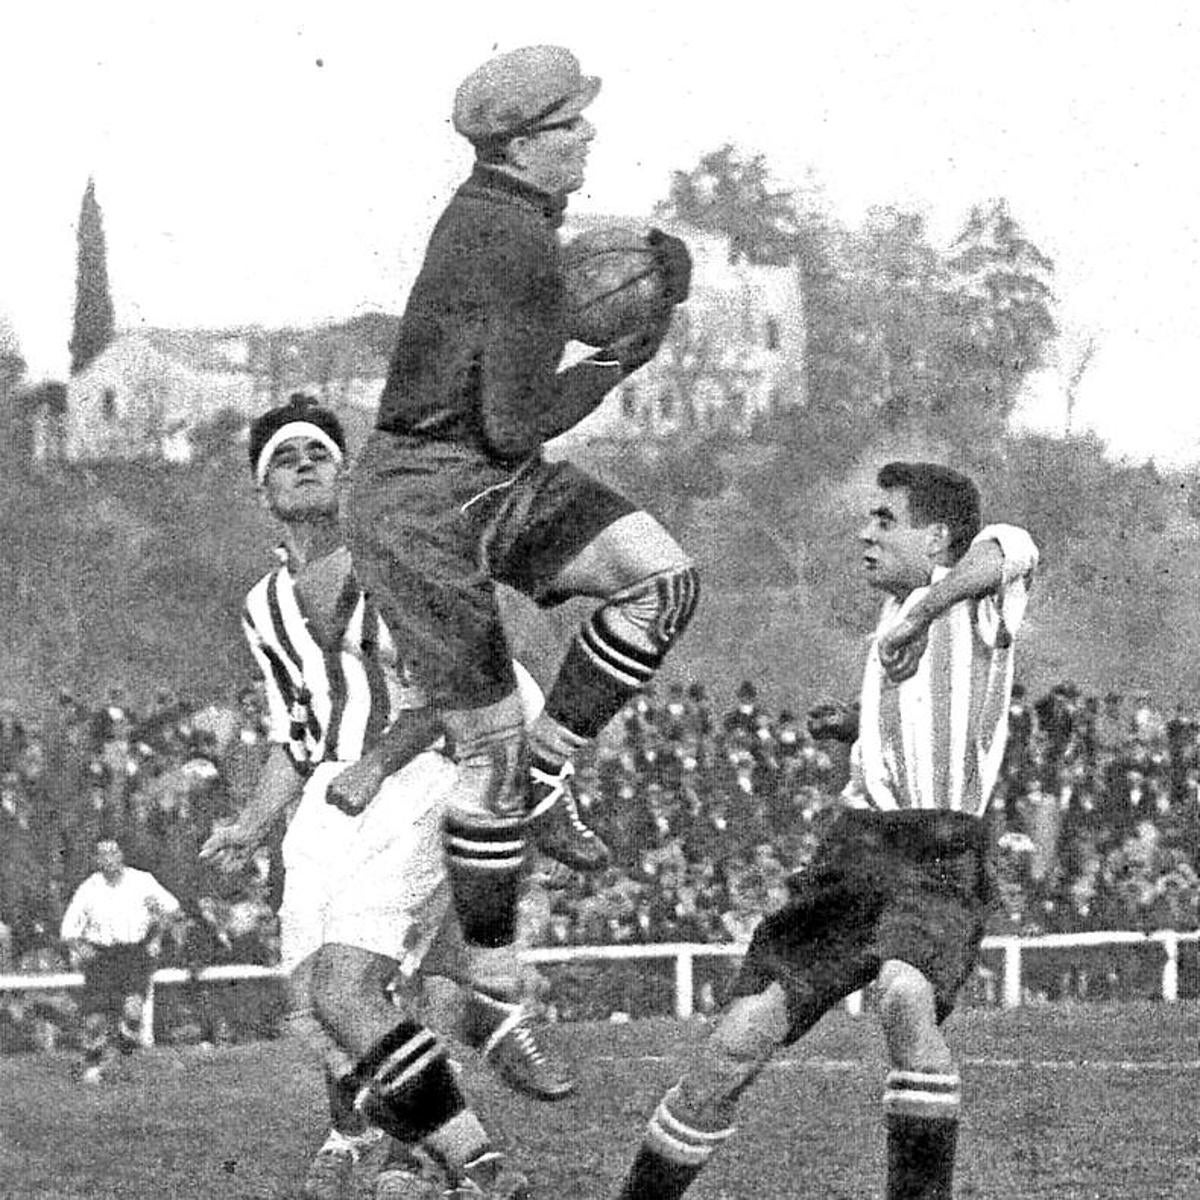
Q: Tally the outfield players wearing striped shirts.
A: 2